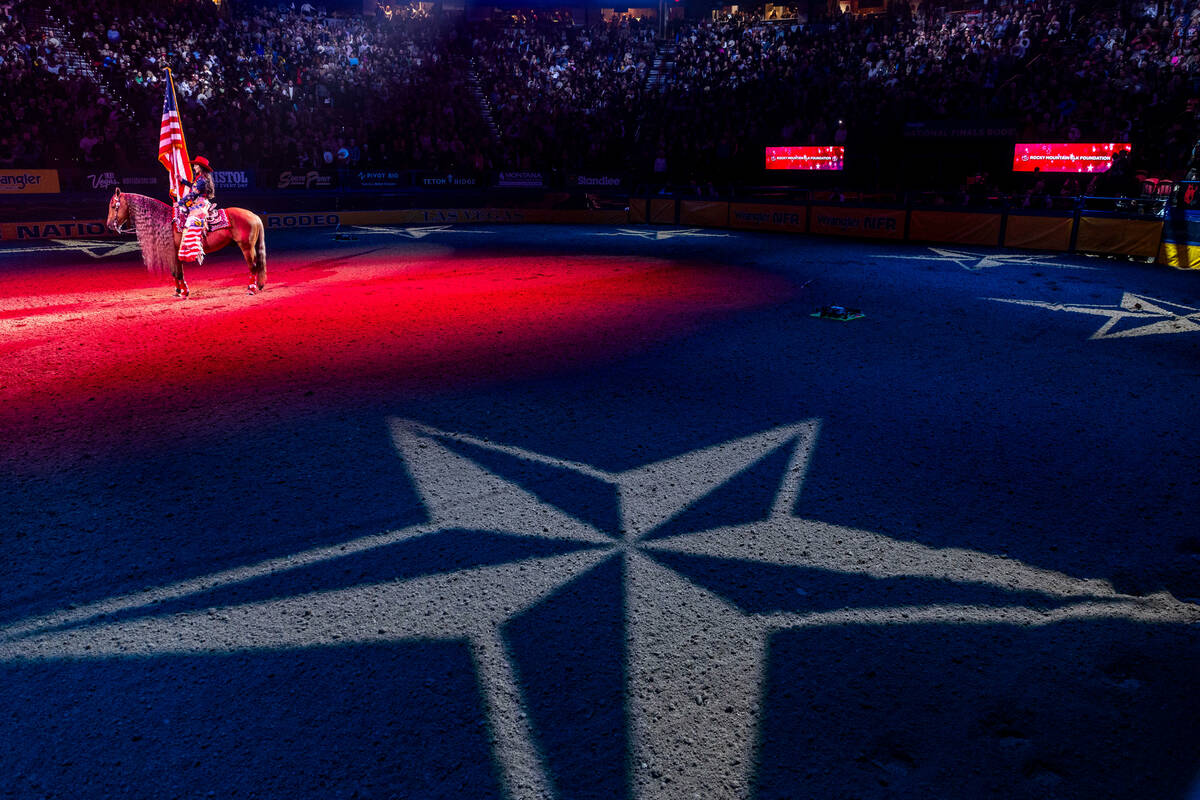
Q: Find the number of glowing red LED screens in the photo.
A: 2